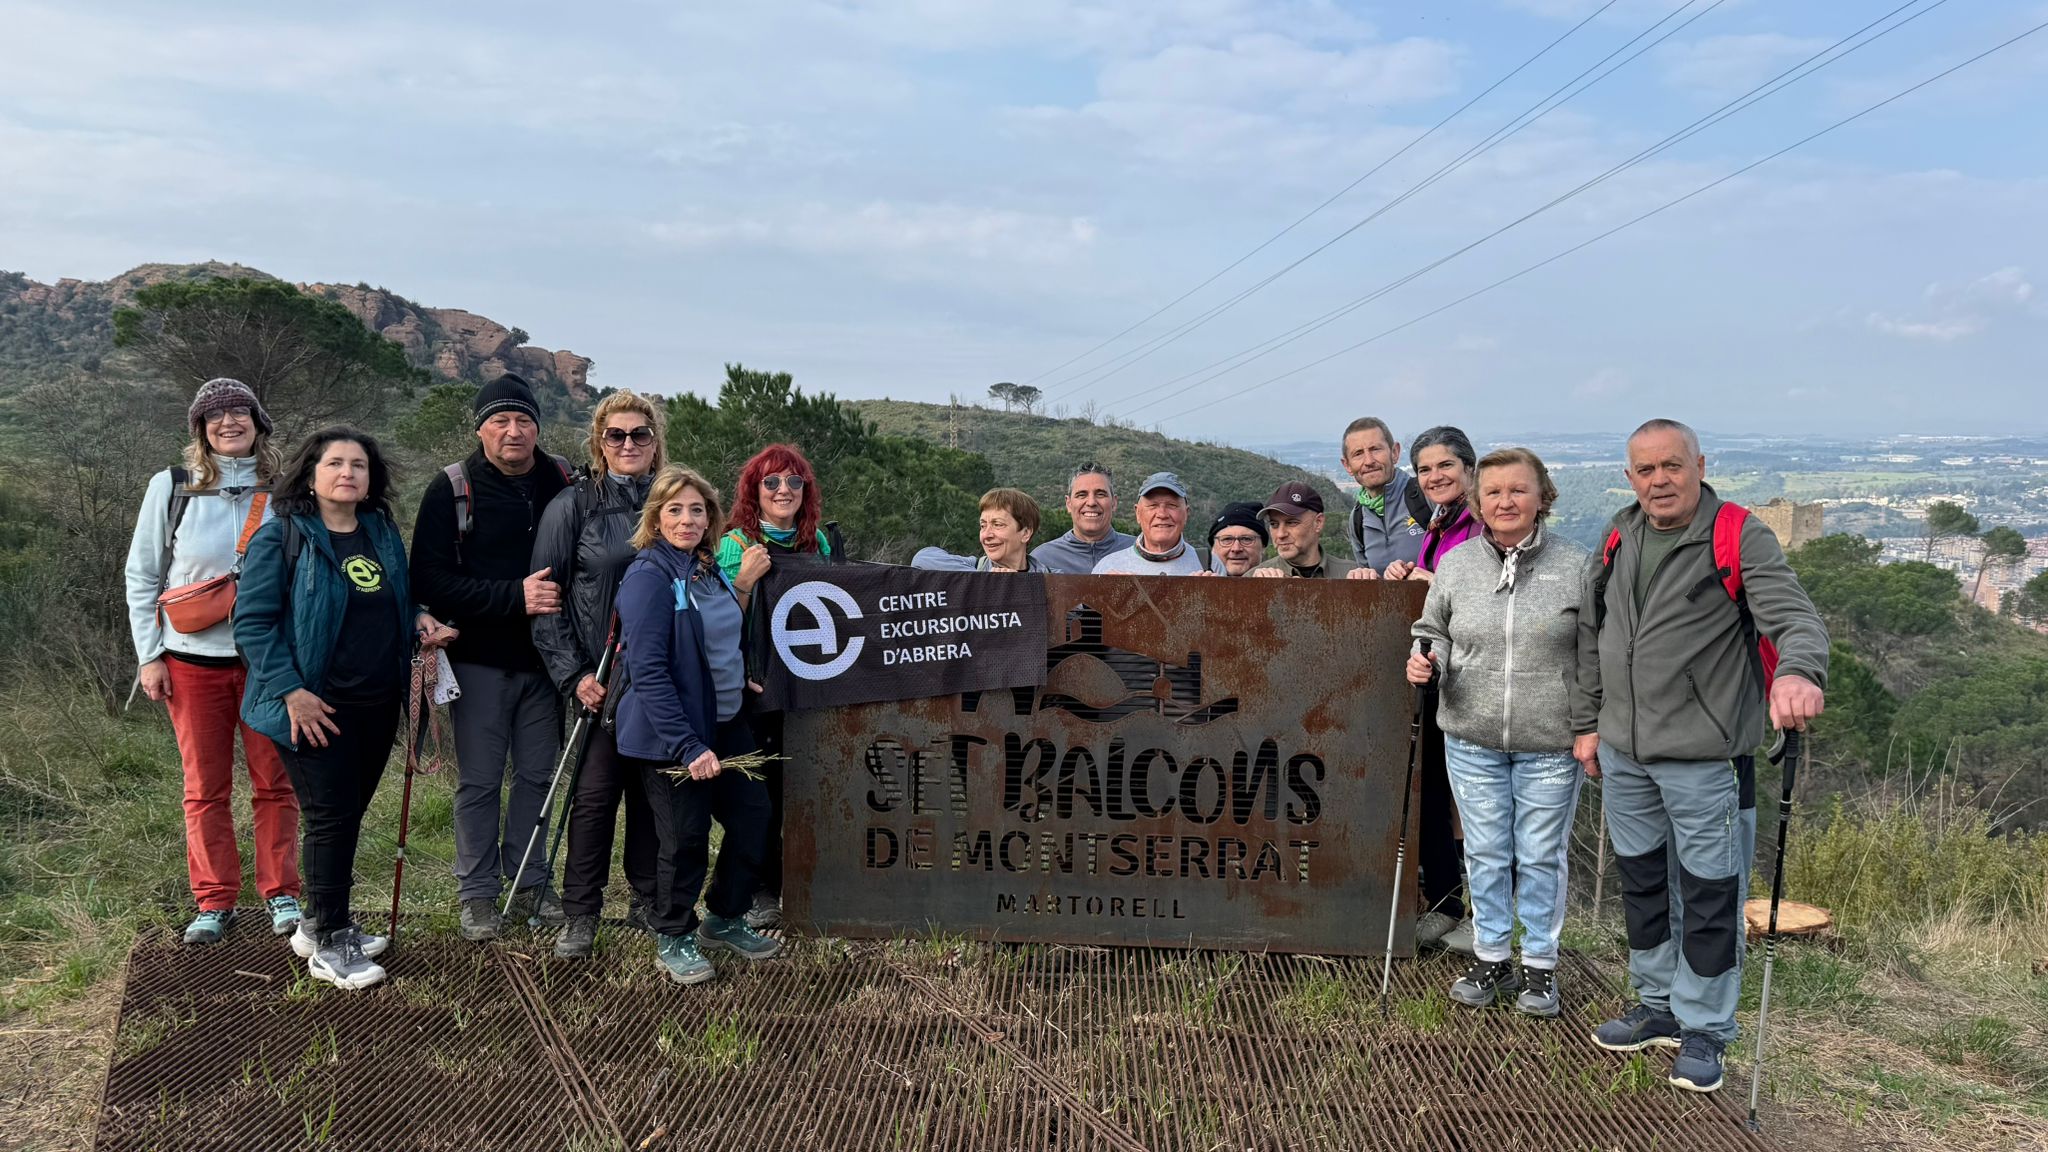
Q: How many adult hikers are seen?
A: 15